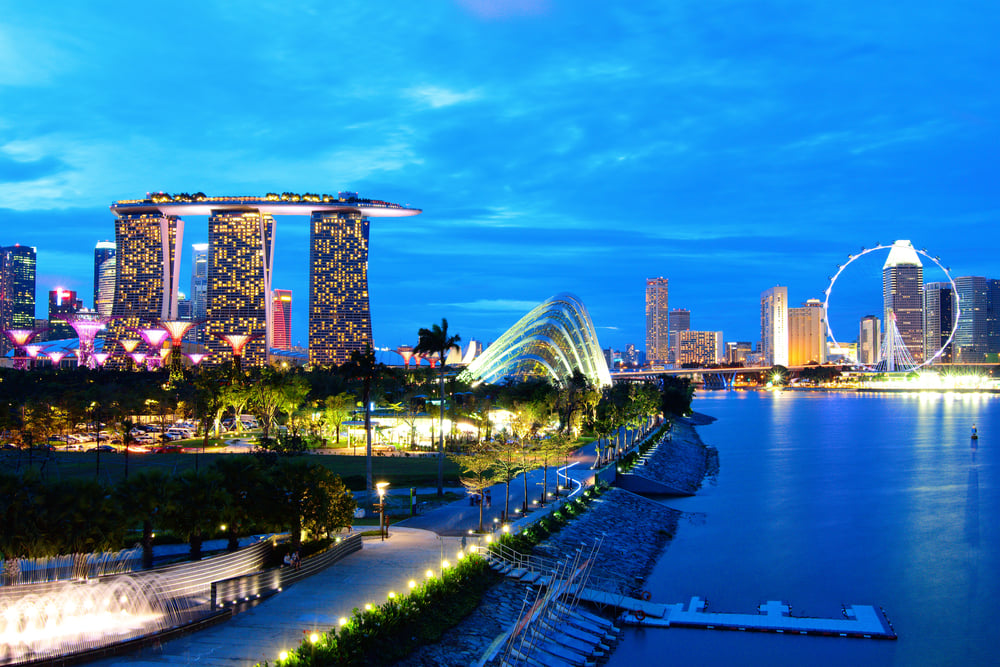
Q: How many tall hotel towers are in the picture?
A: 3